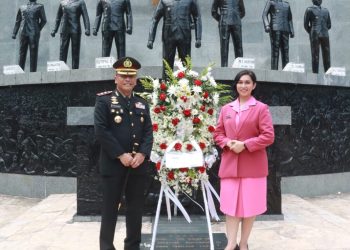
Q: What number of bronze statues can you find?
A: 7